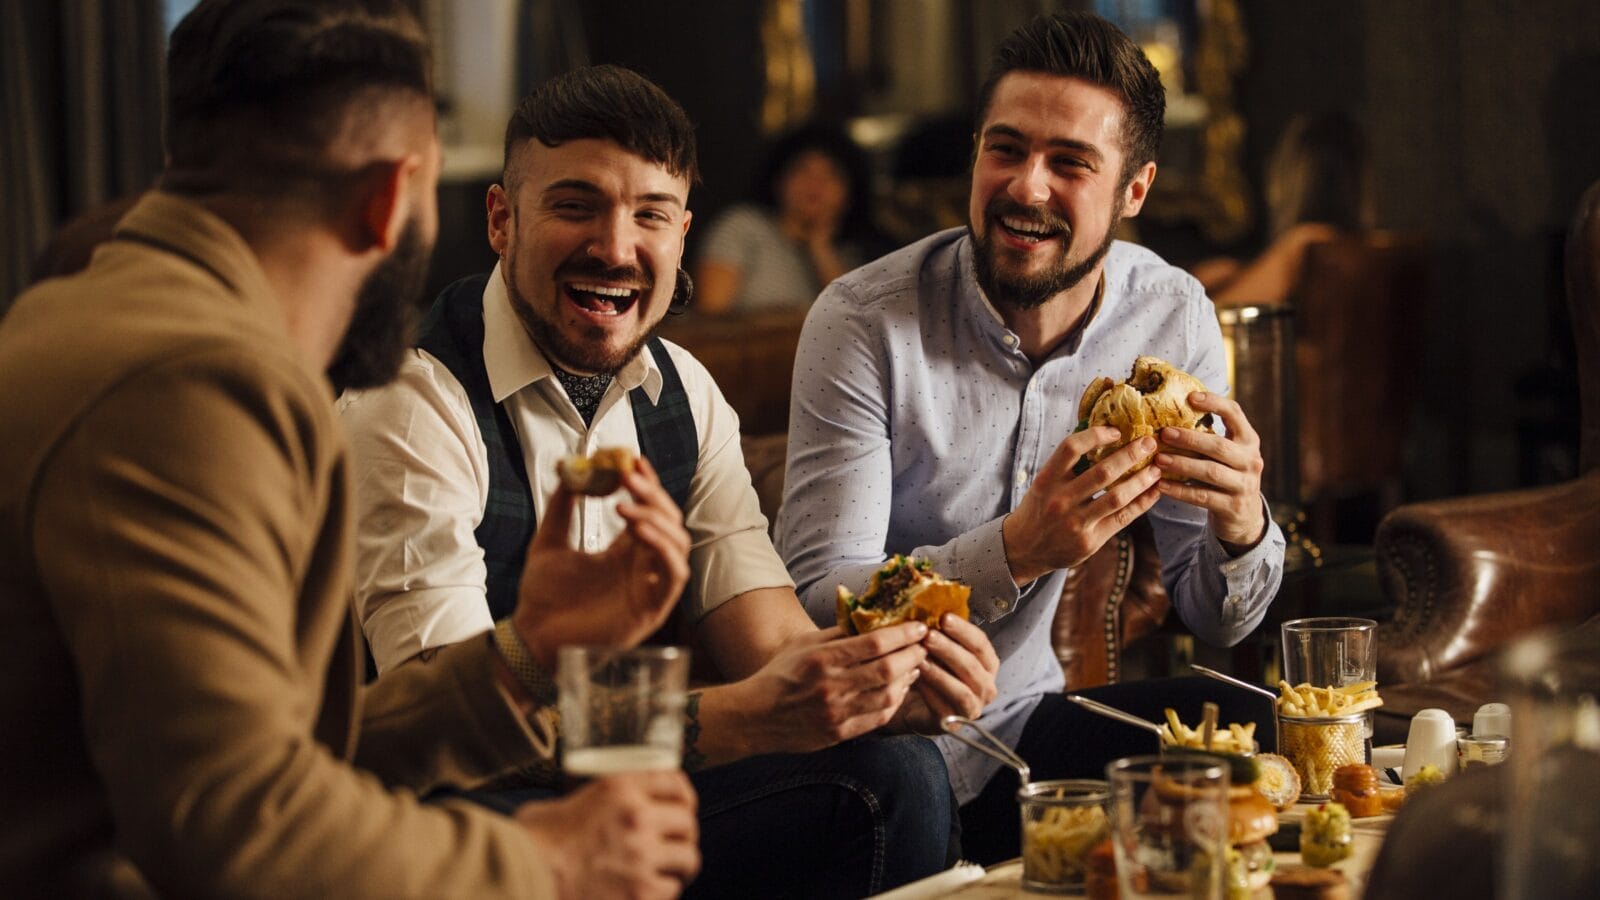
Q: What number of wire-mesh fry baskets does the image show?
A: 3